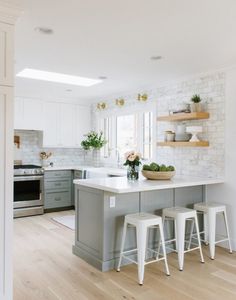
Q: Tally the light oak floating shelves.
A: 2